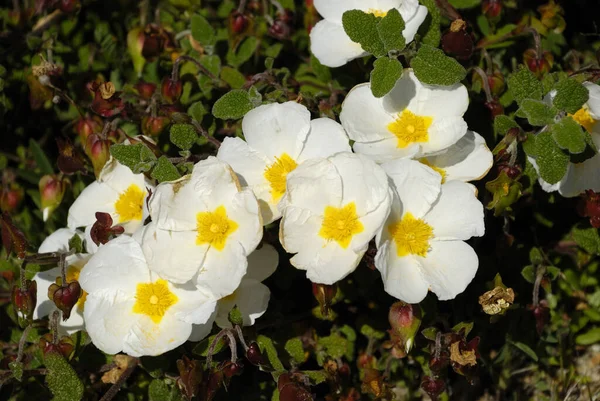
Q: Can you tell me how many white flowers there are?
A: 12